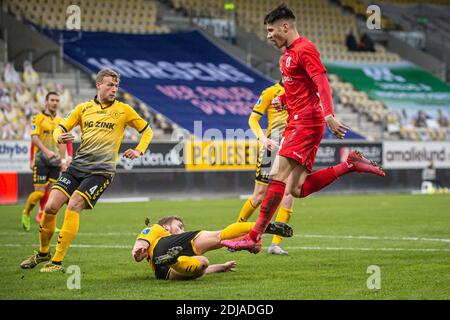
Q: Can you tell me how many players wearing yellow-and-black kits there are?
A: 4